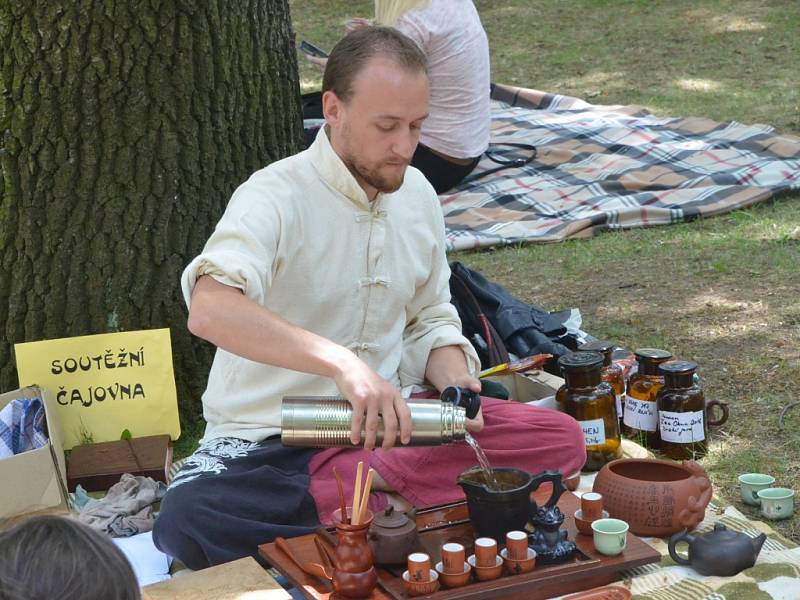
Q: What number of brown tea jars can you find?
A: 4